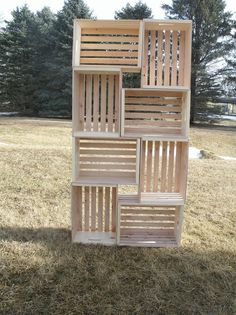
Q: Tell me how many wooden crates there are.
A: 8